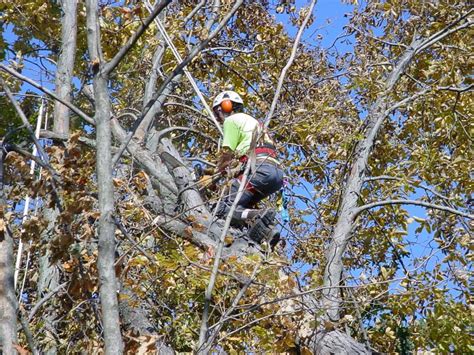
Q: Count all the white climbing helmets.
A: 1